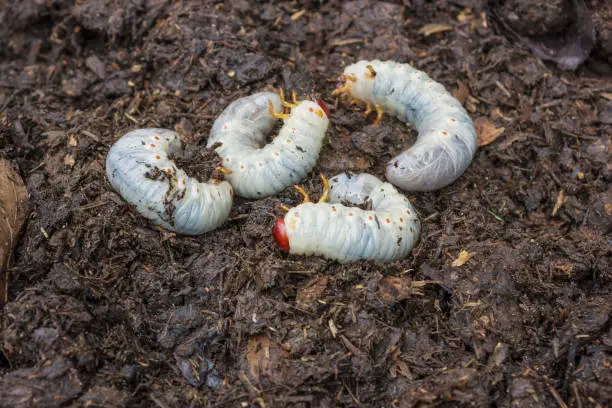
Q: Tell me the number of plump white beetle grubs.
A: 4